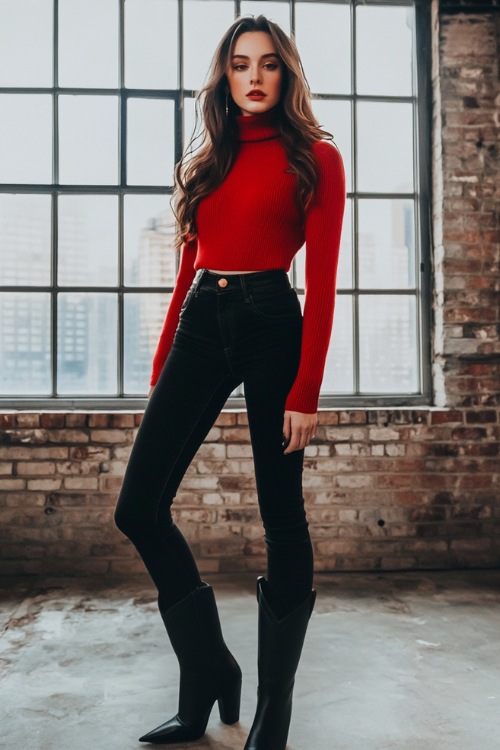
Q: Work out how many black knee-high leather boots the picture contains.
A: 2